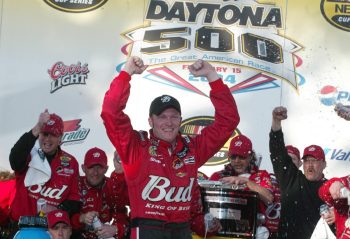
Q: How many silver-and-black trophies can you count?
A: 1